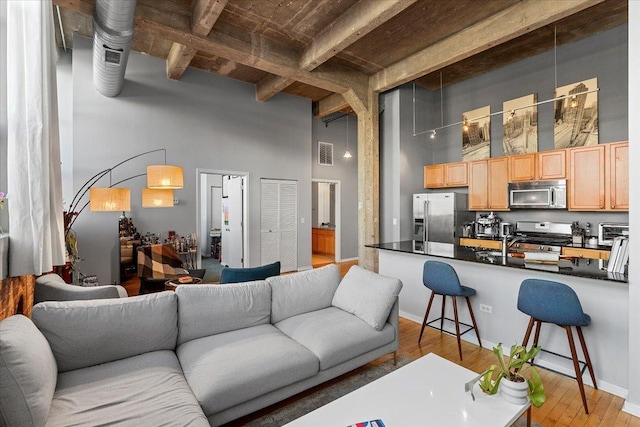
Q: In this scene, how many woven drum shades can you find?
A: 3